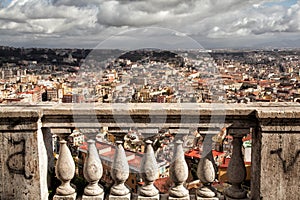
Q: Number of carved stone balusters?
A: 7